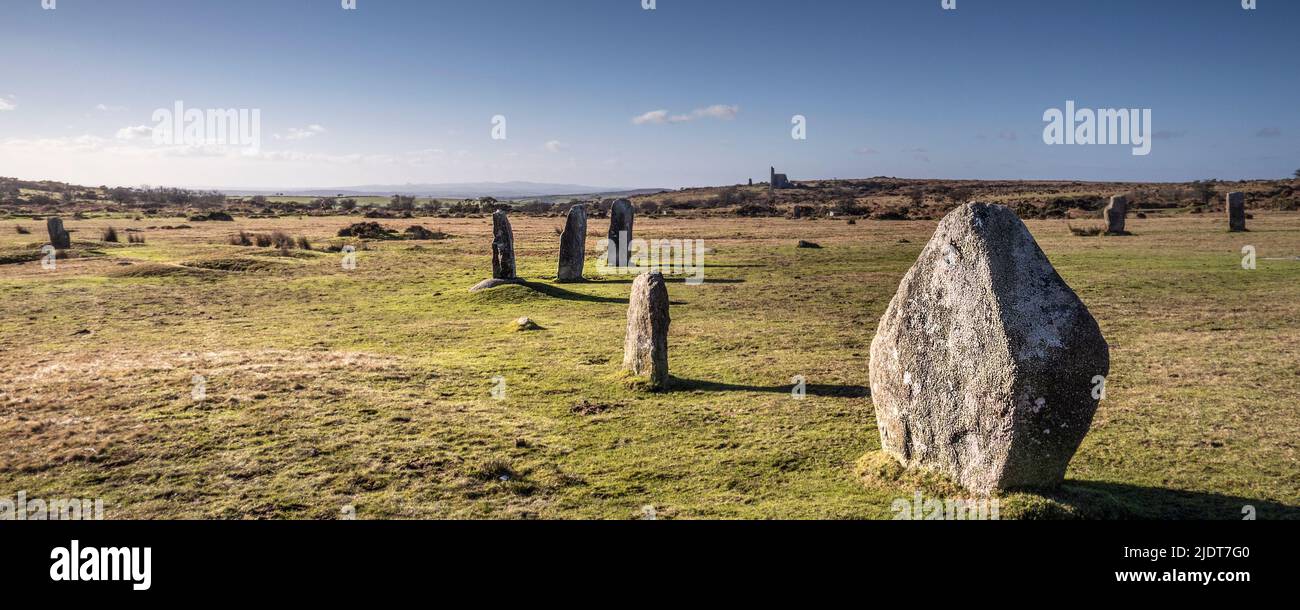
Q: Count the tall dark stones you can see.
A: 3